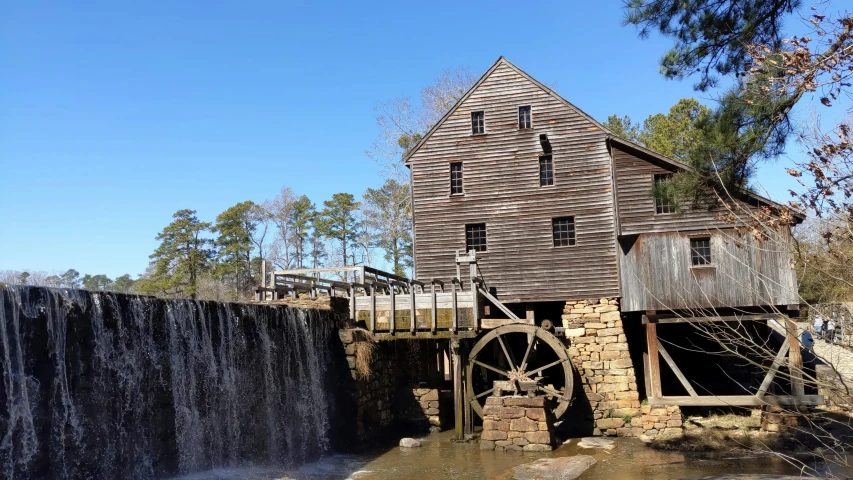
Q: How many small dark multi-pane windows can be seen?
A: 8